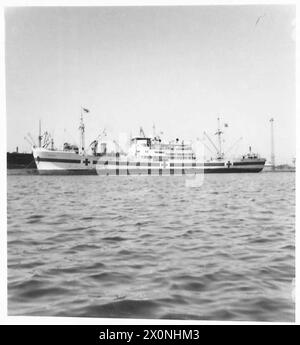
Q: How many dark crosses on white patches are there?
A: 3